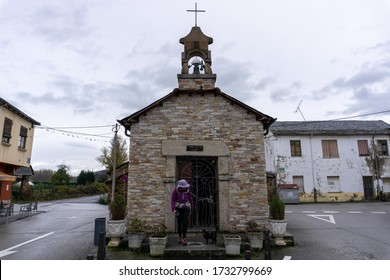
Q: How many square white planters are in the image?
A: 4